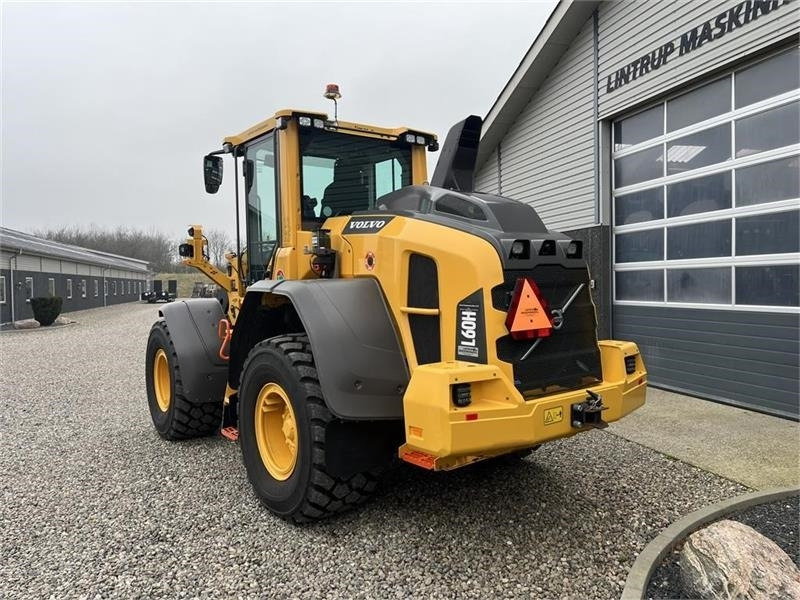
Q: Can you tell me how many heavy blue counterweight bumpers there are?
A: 0